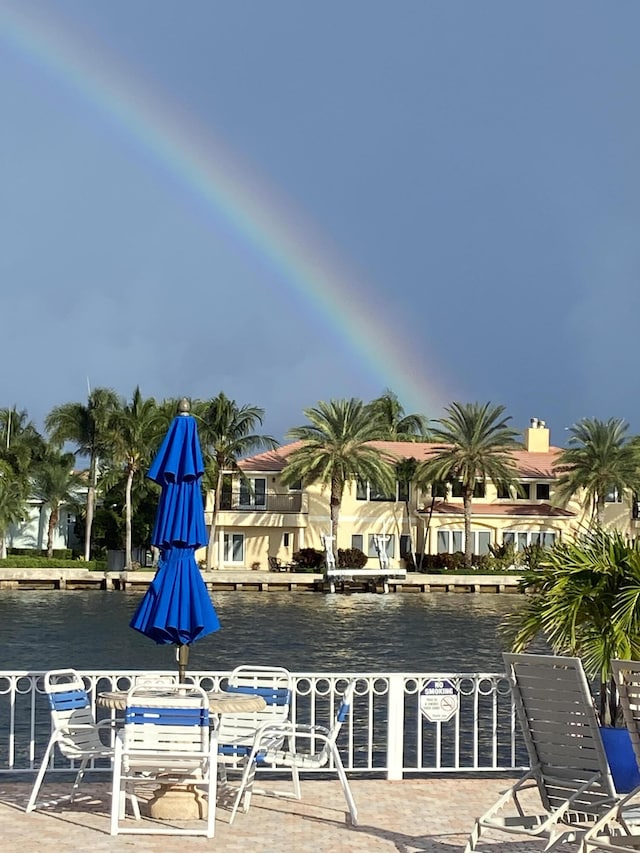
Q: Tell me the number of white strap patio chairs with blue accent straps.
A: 4